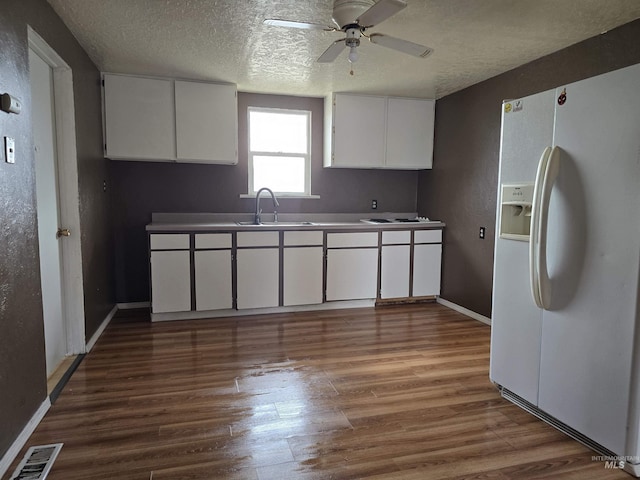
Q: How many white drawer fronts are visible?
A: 7